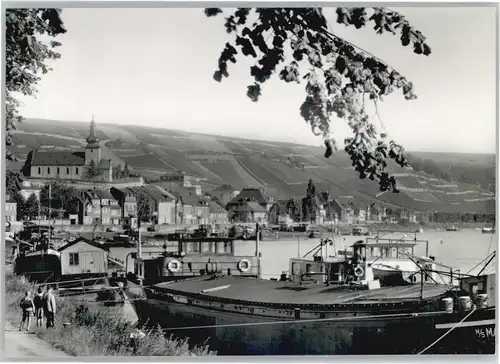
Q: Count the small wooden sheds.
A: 1